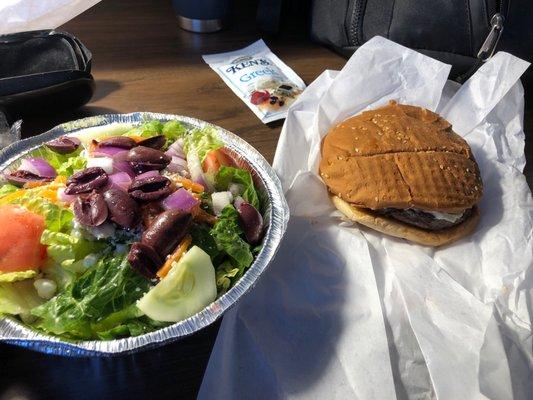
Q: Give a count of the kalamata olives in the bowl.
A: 12